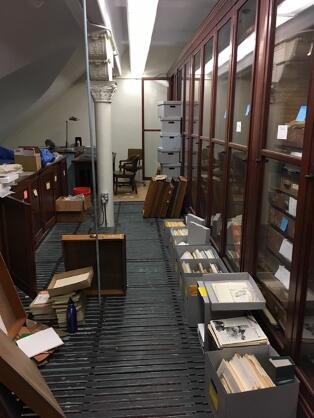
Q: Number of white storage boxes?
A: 5